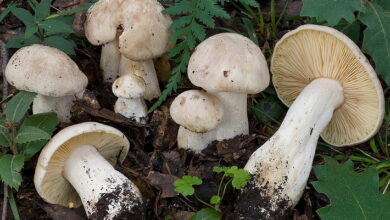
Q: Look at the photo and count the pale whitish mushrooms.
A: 8